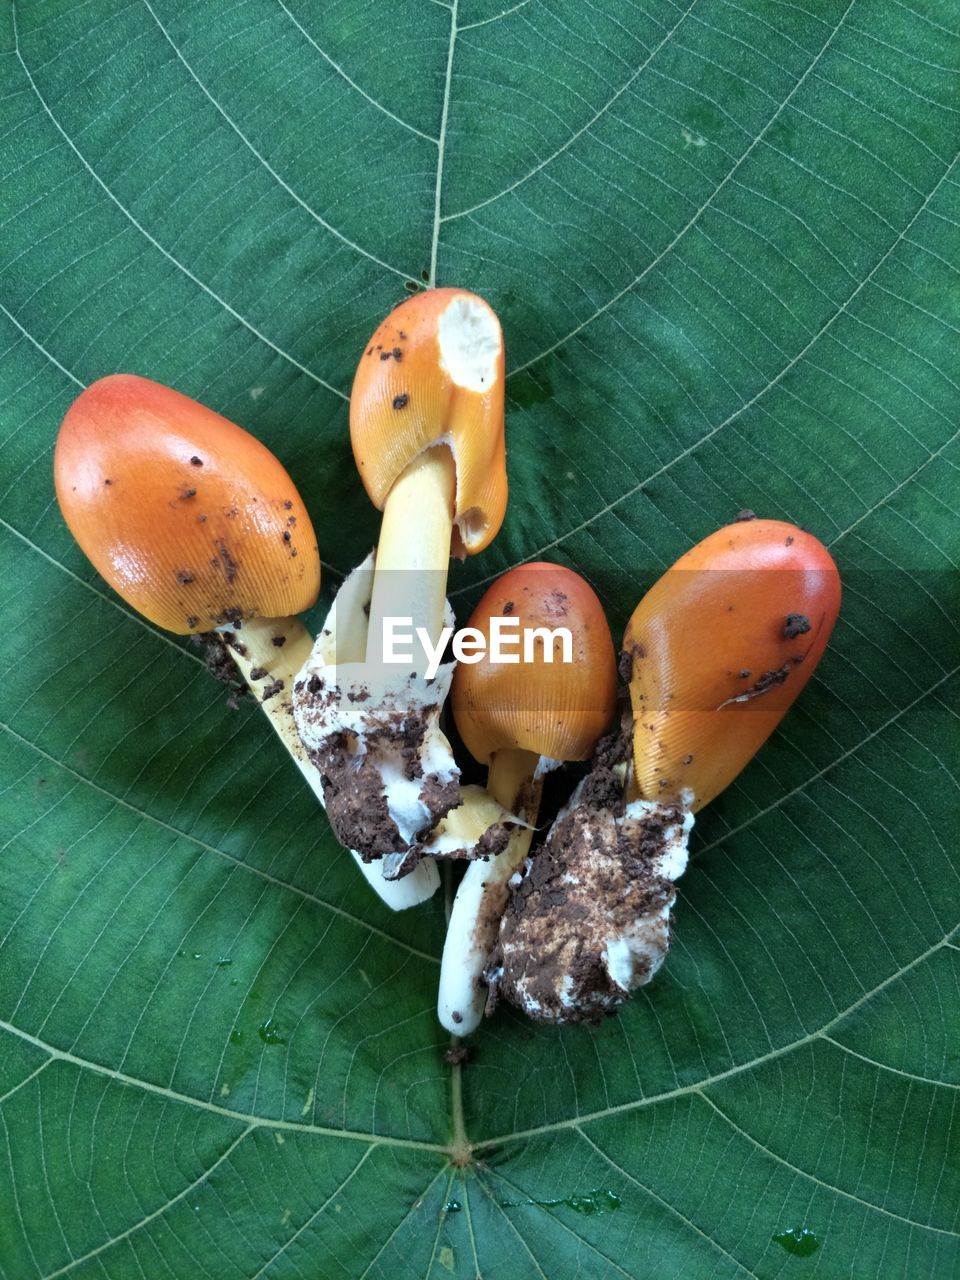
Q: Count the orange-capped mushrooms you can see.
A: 4